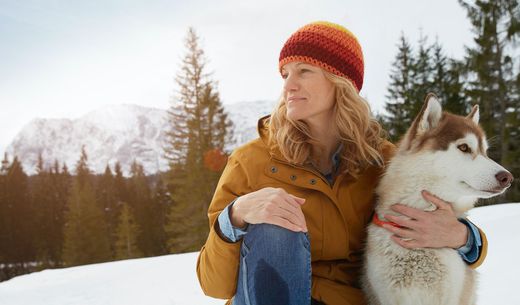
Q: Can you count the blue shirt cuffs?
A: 2